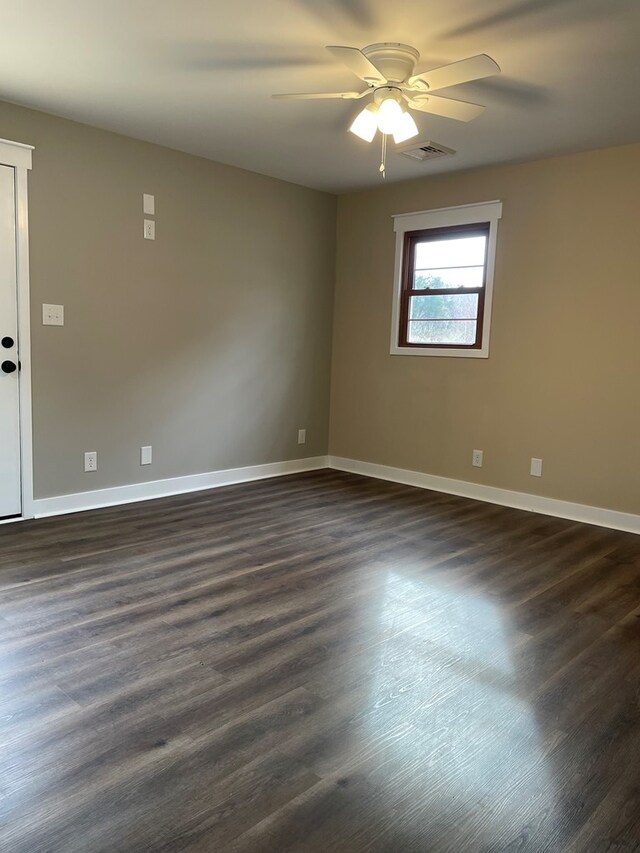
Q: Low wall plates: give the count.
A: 5